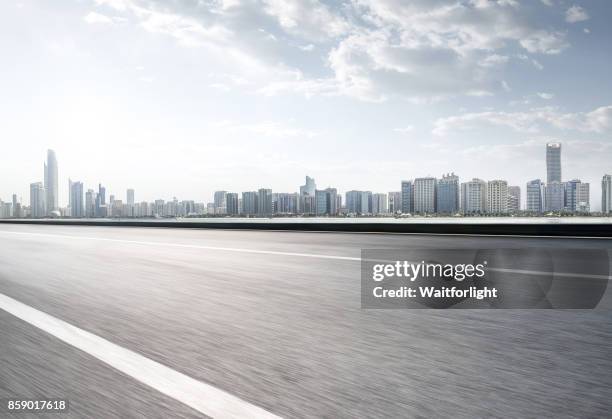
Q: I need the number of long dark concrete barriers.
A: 1